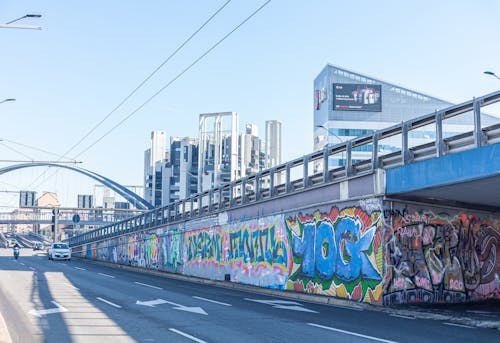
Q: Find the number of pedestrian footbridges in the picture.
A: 1